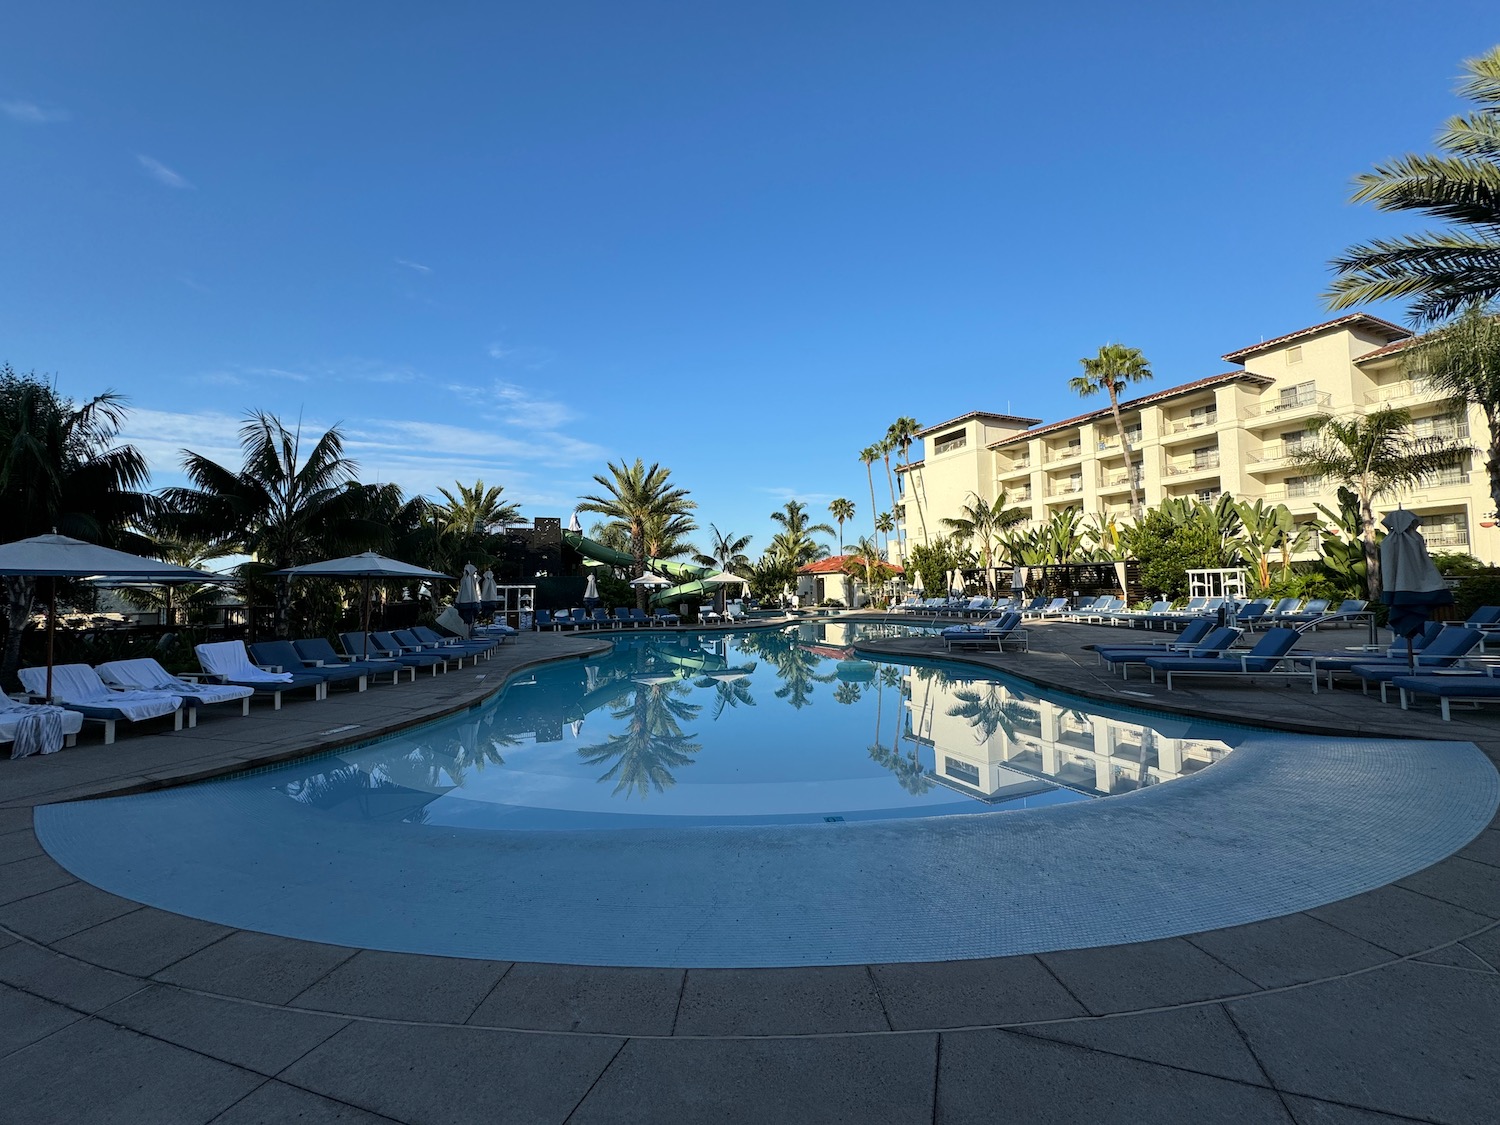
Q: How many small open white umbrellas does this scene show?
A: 2